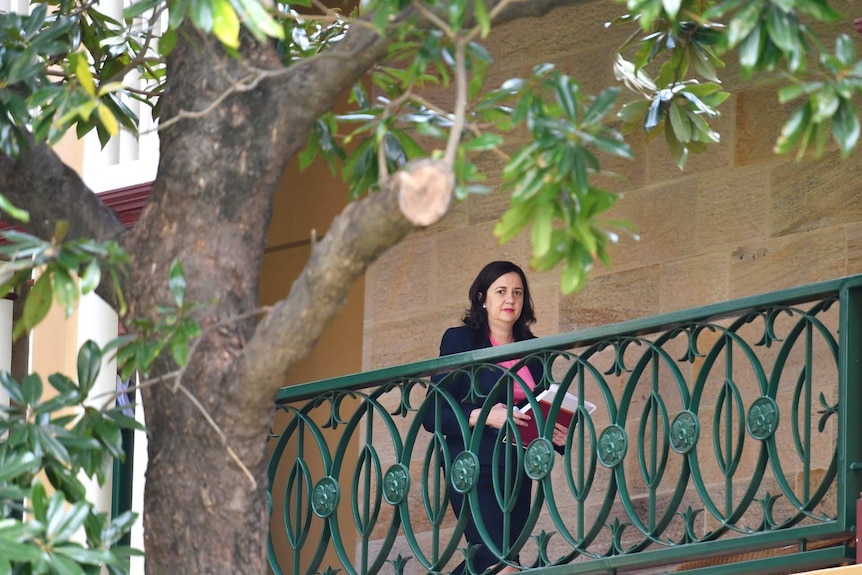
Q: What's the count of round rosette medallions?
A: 7